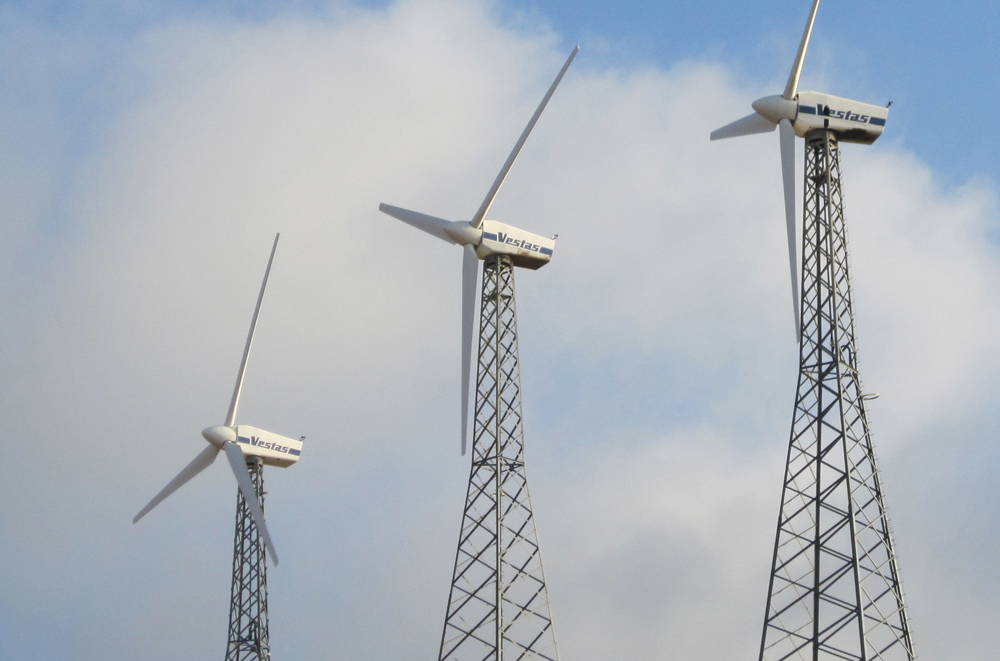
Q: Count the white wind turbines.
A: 3